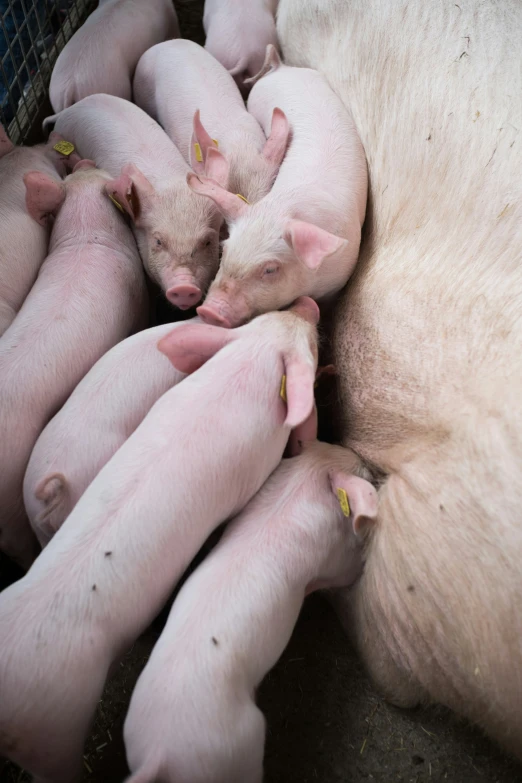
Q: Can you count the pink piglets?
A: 10